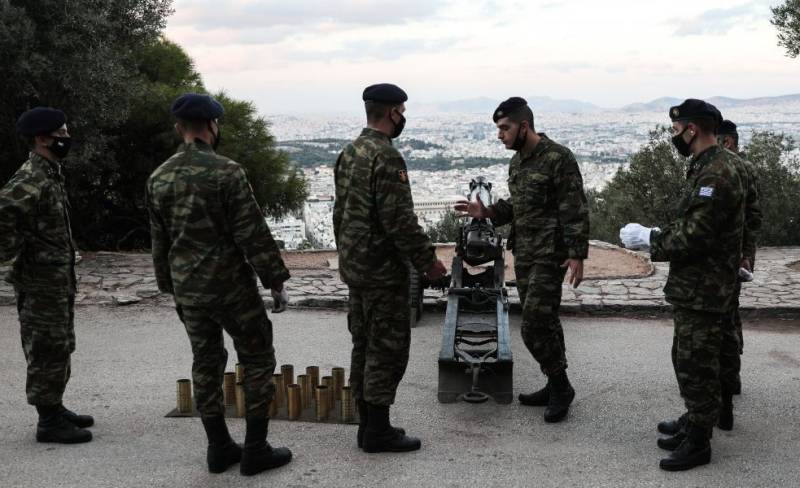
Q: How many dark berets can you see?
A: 6